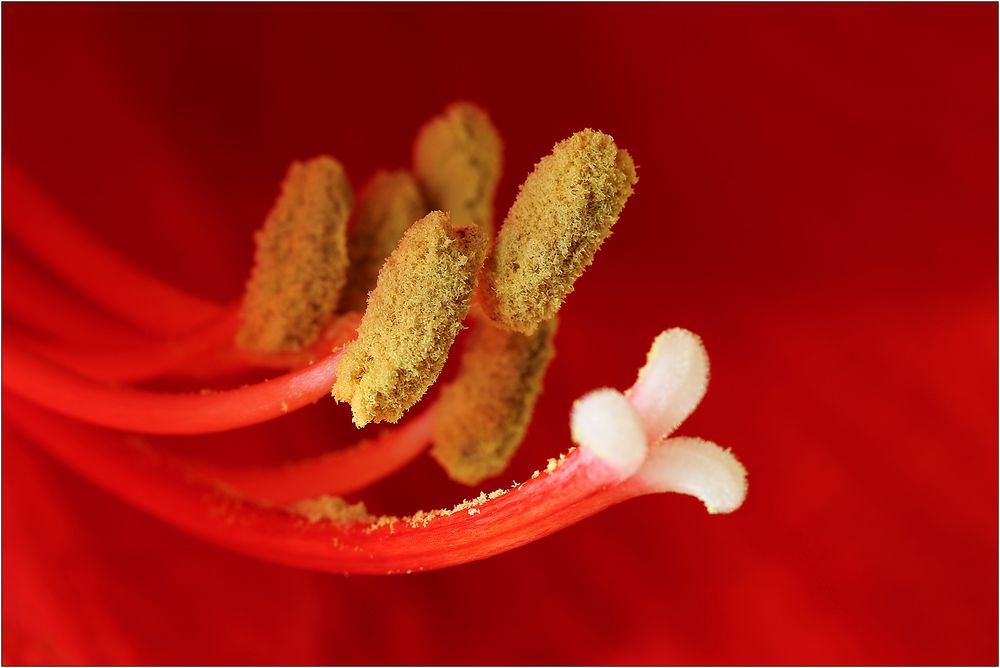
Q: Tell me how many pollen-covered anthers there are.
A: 6